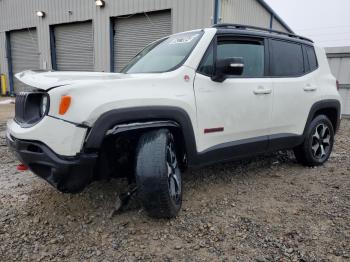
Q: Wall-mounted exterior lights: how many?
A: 2